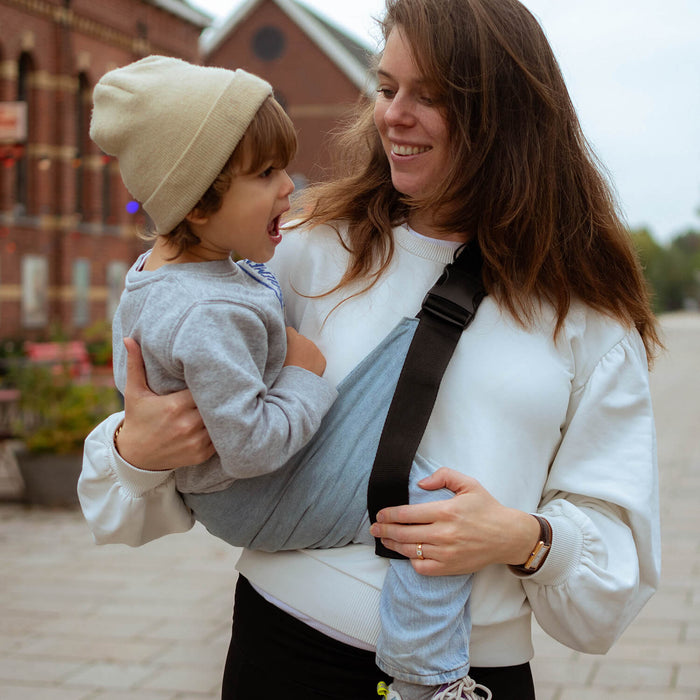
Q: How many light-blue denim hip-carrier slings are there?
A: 1